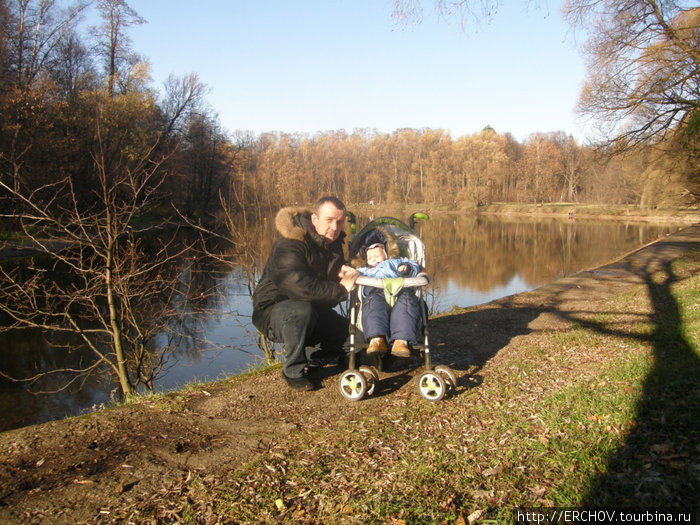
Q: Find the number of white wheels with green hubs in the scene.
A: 2